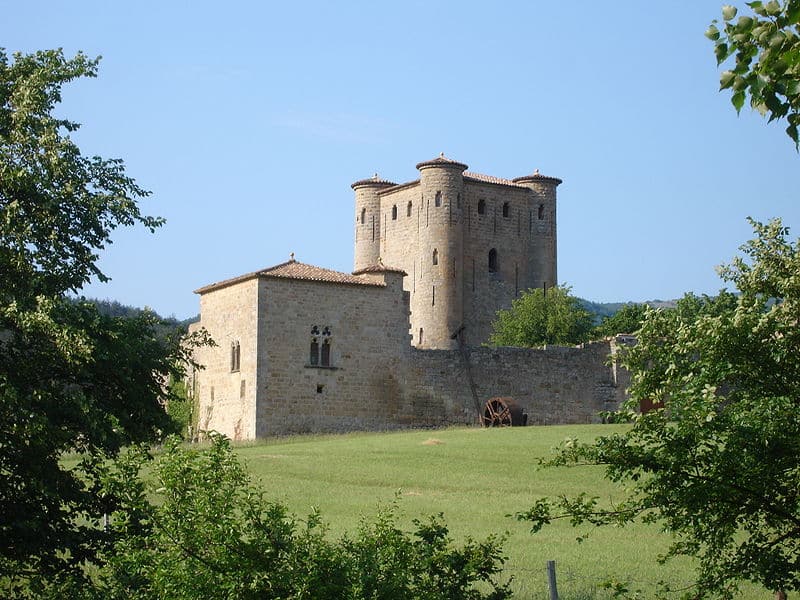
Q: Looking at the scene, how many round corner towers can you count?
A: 3